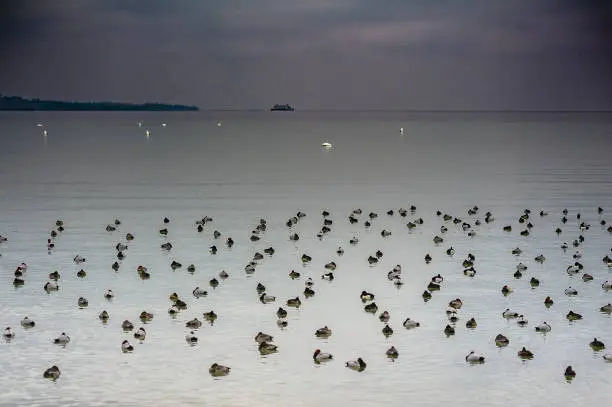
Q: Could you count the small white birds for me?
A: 8